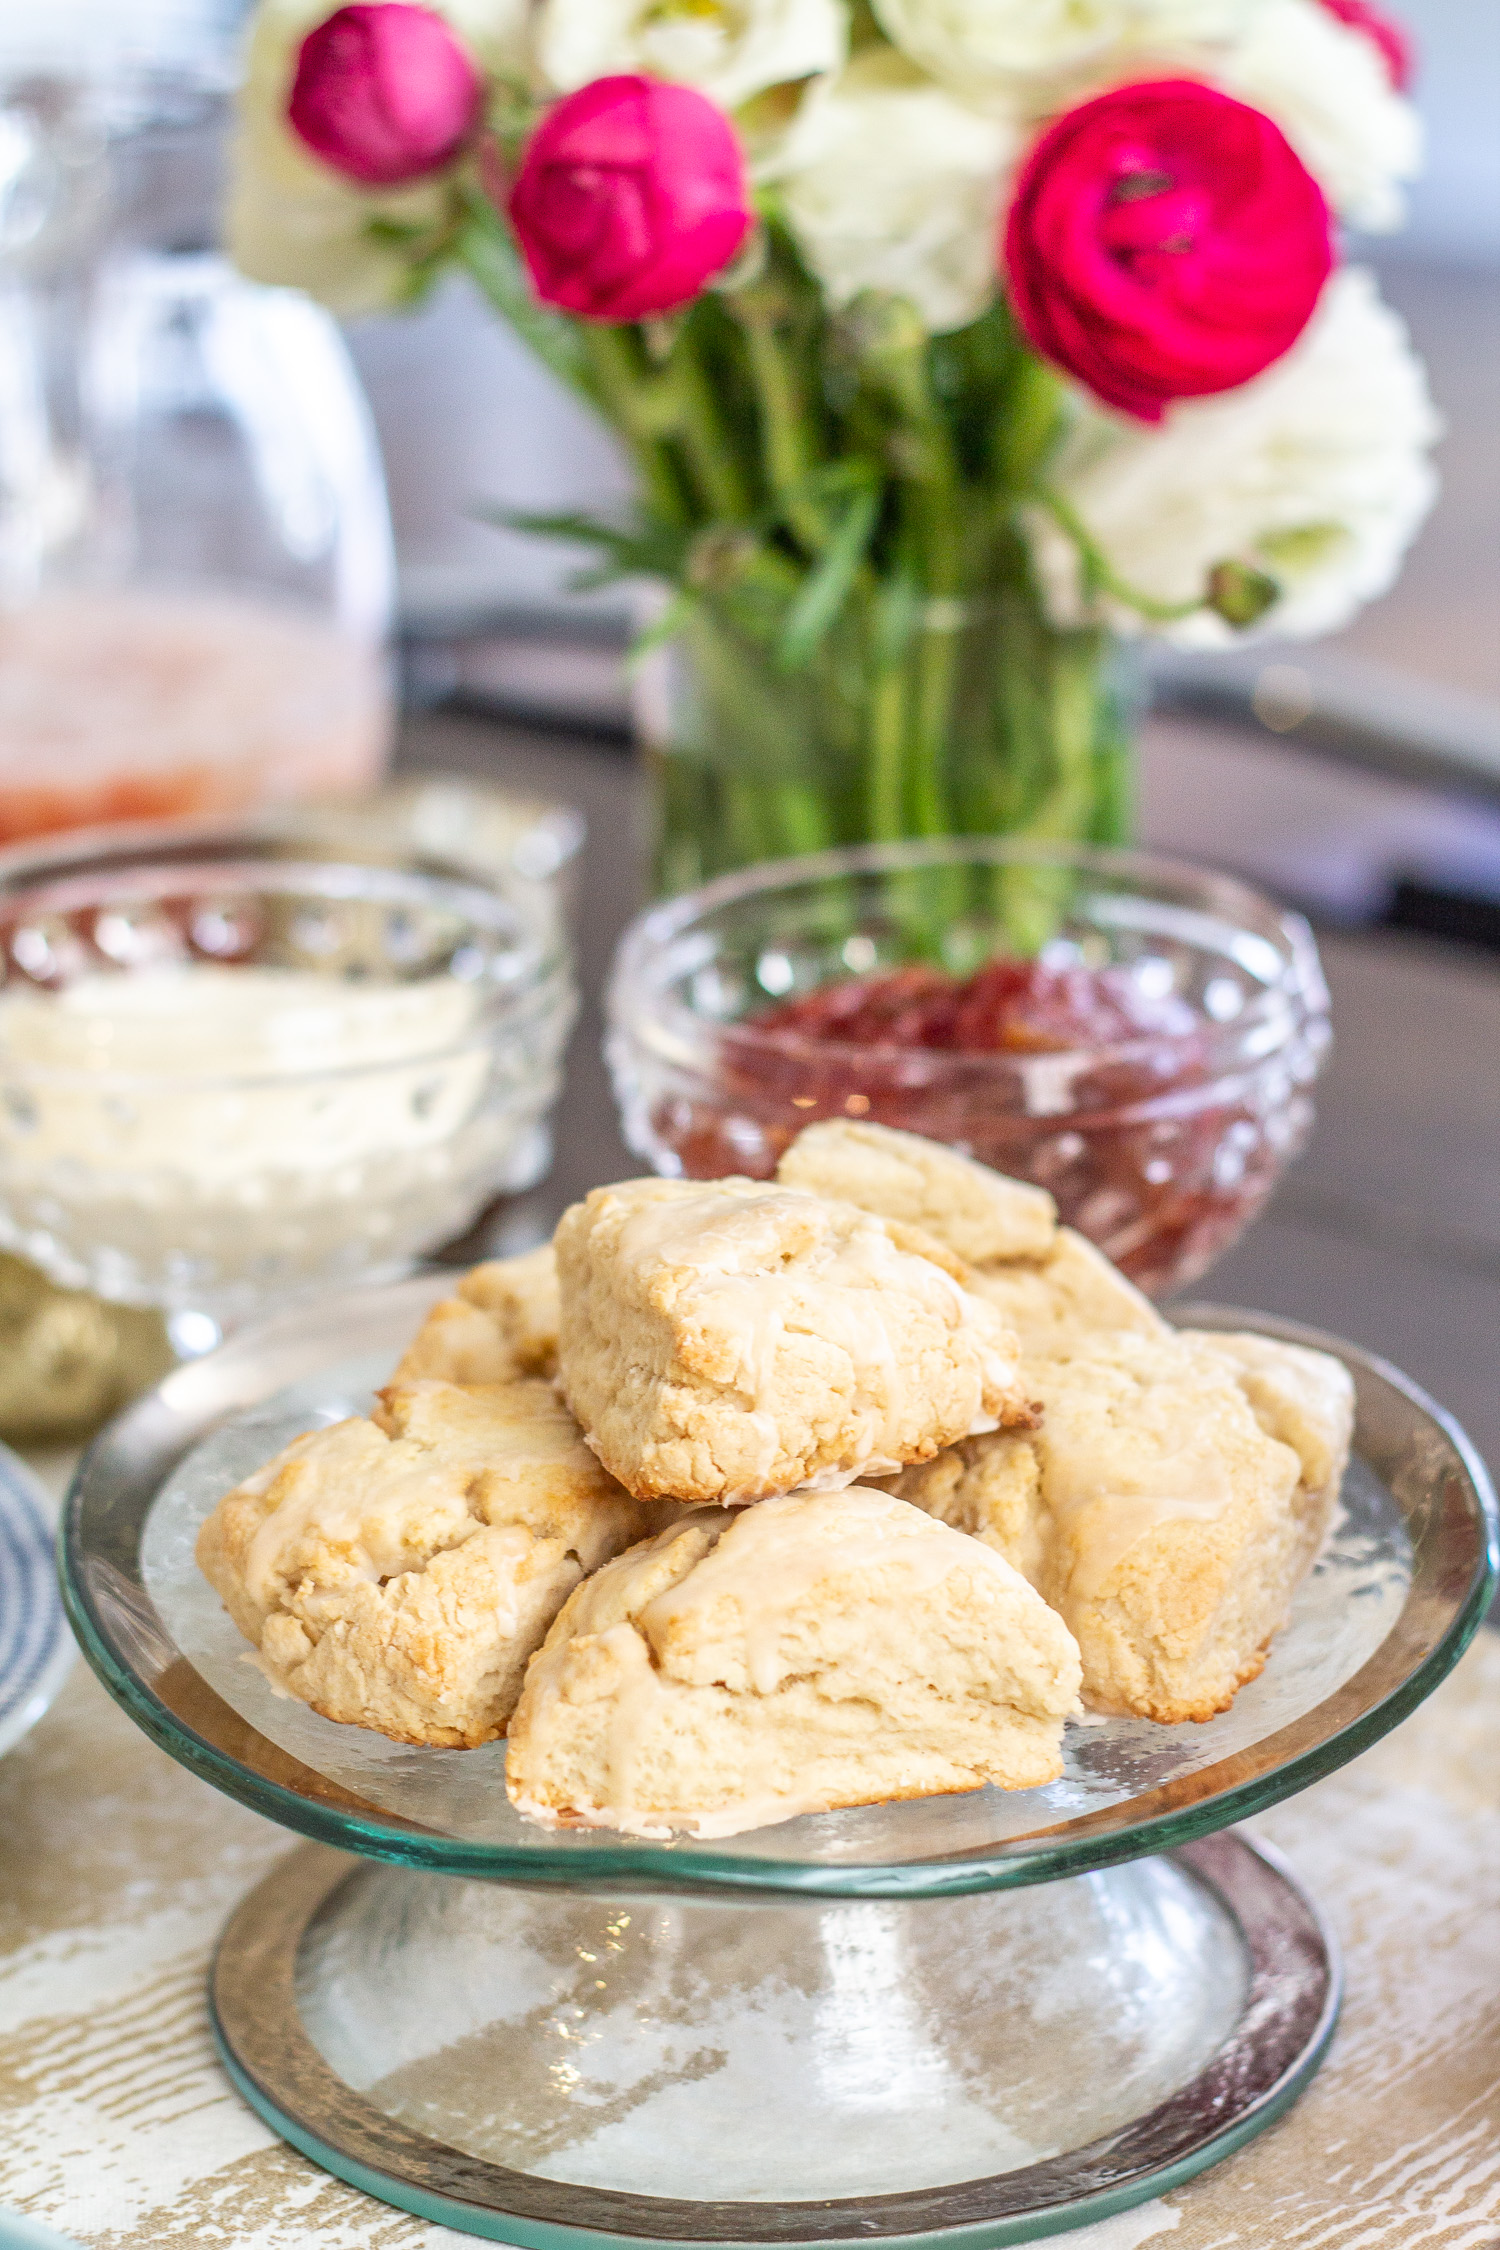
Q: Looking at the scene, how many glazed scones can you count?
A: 6